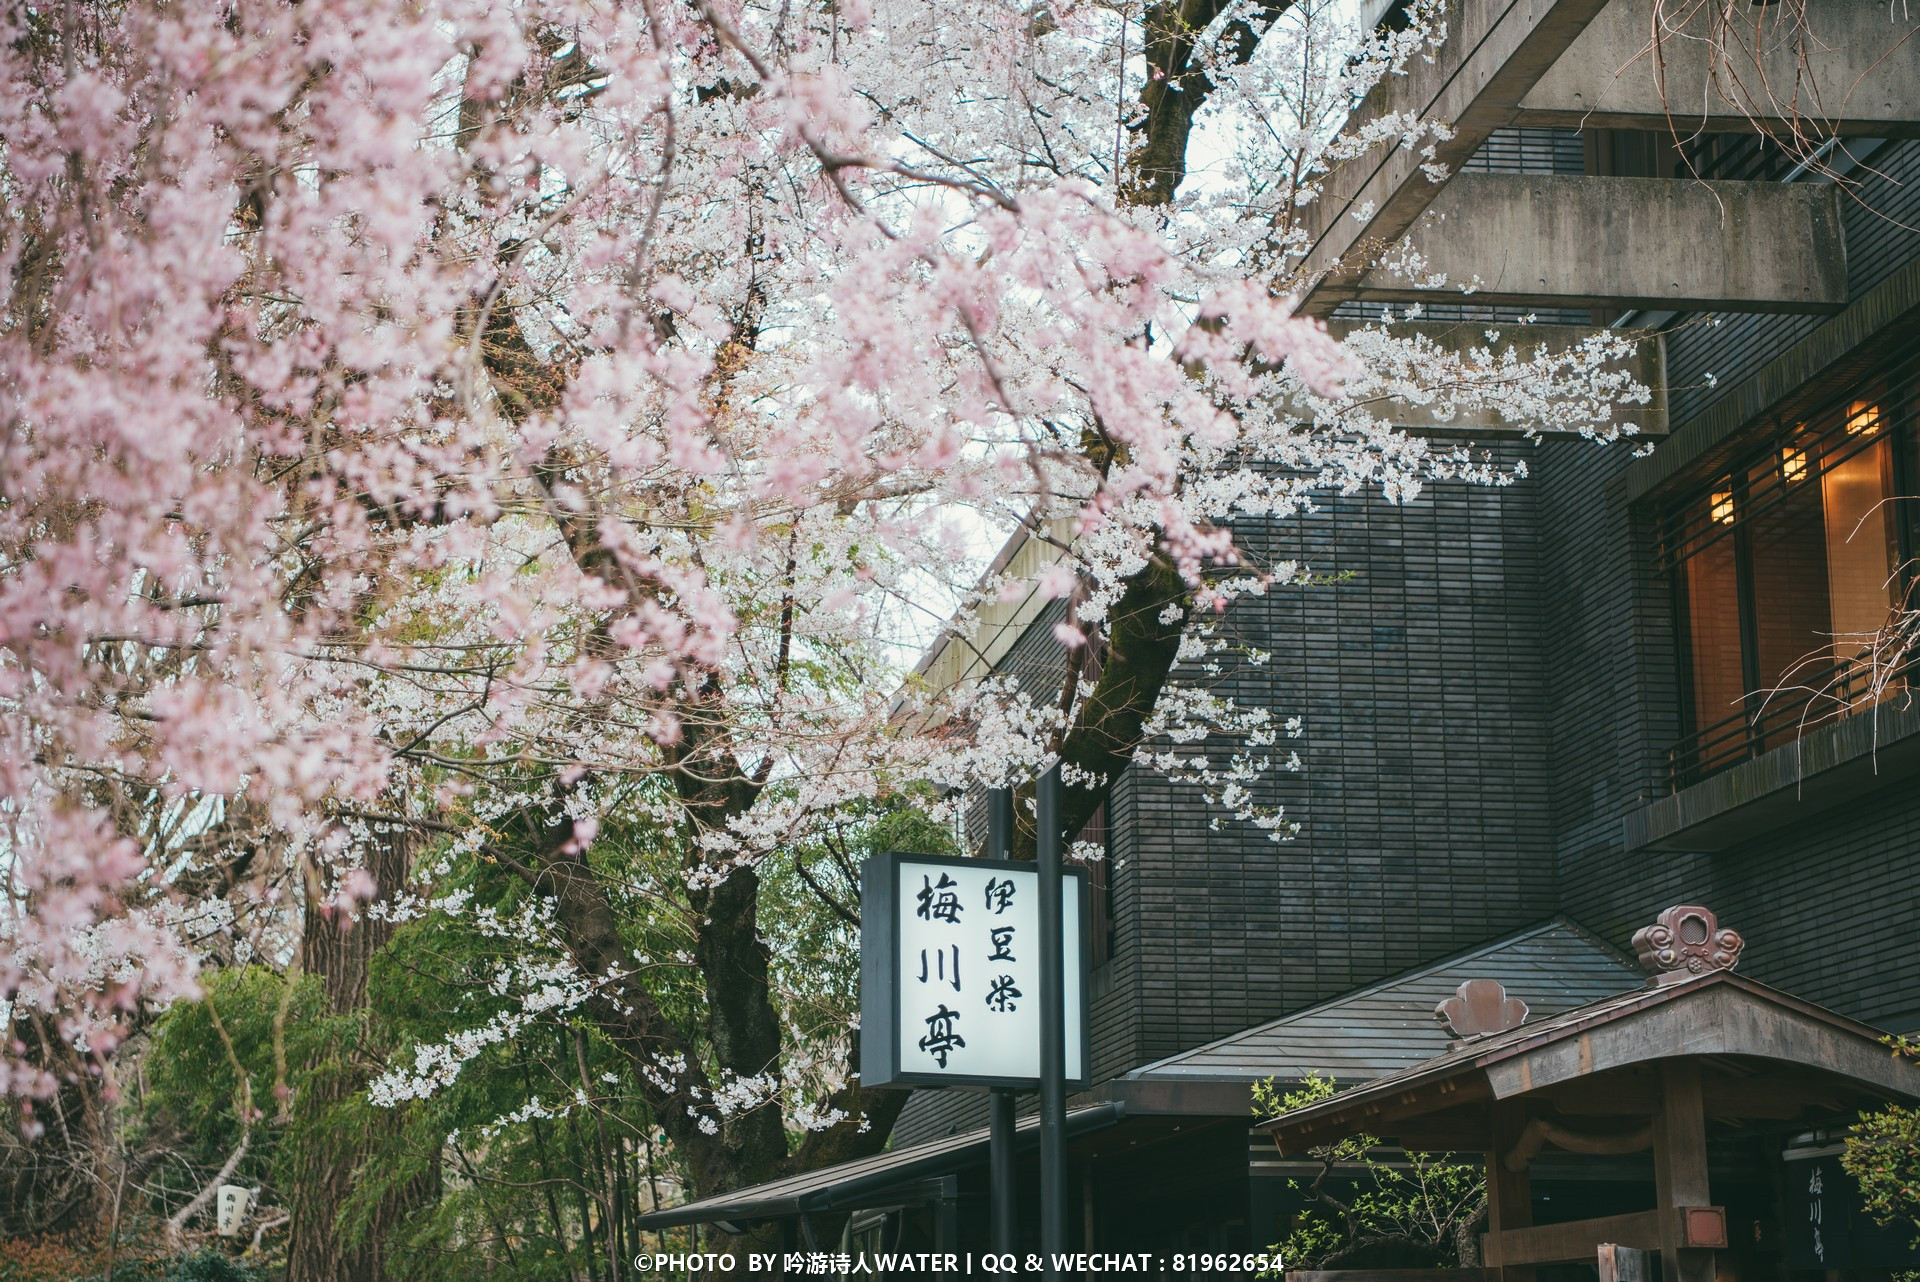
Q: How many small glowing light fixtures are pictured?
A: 3